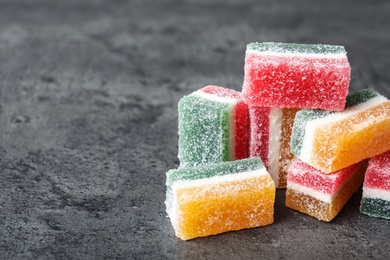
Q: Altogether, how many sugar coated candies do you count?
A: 7